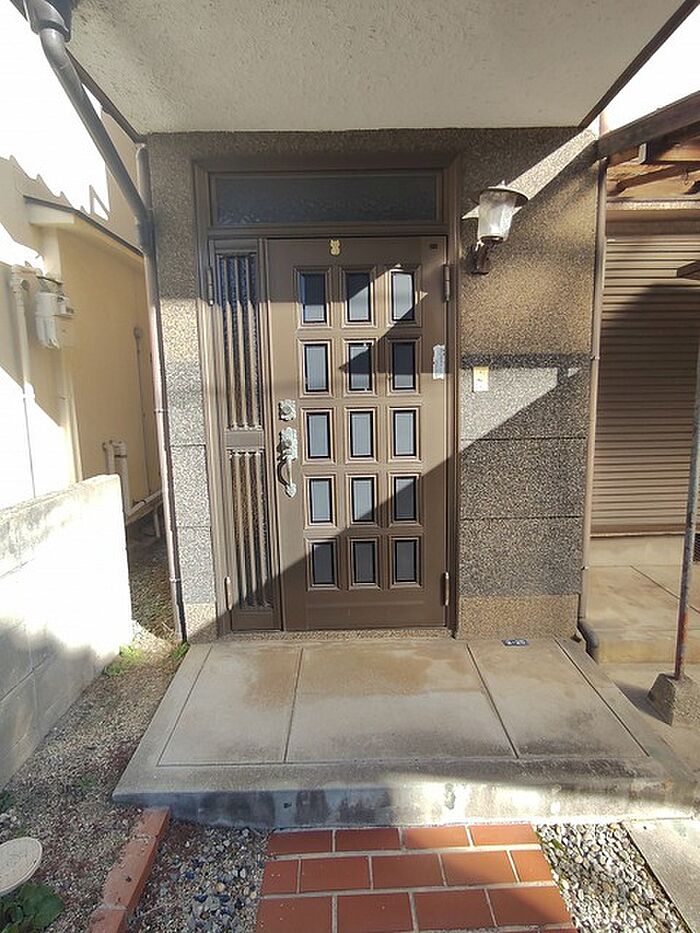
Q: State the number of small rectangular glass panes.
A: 15